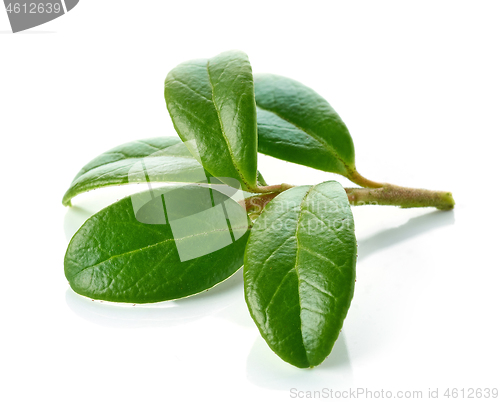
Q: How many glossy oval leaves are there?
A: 5